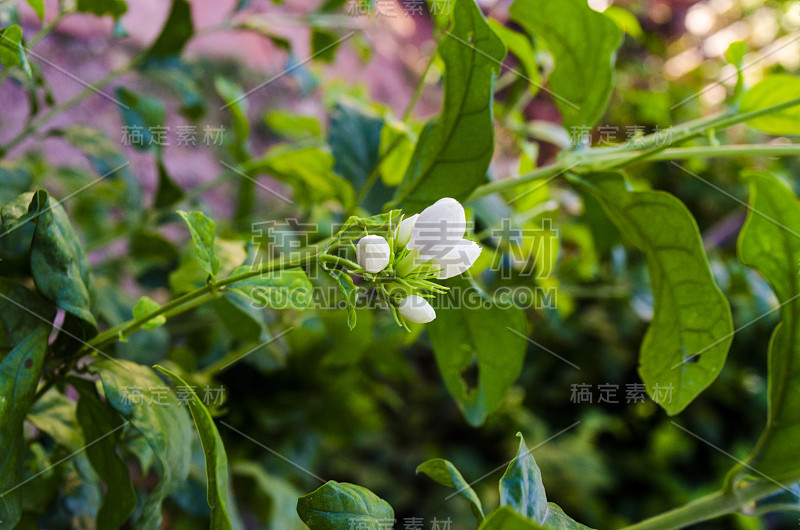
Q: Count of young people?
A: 0